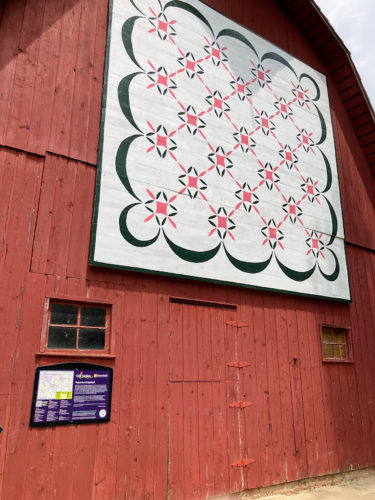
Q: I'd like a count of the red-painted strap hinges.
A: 4